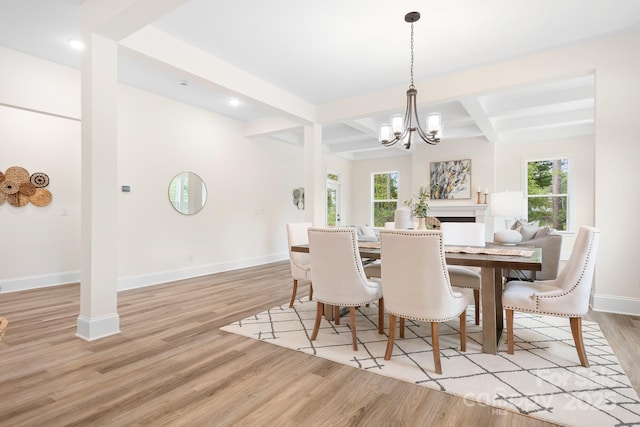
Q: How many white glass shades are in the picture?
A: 5